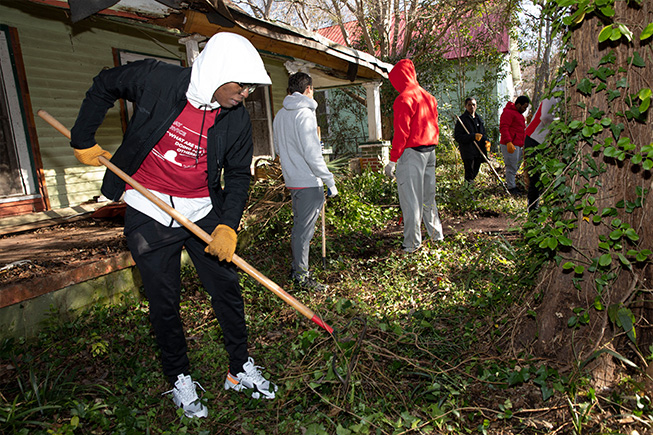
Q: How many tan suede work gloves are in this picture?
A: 5